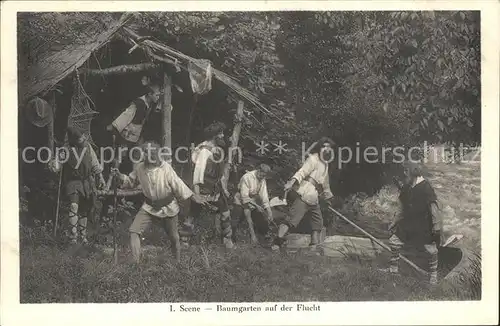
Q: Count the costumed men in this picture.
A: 7